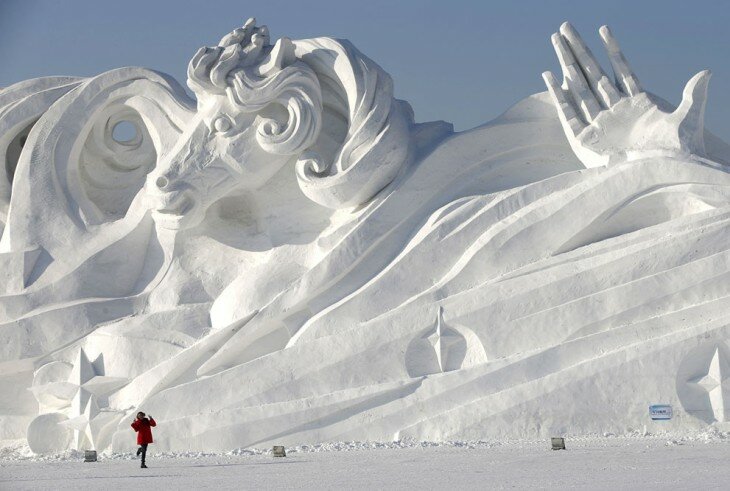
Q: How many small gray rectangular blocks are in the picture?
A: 3